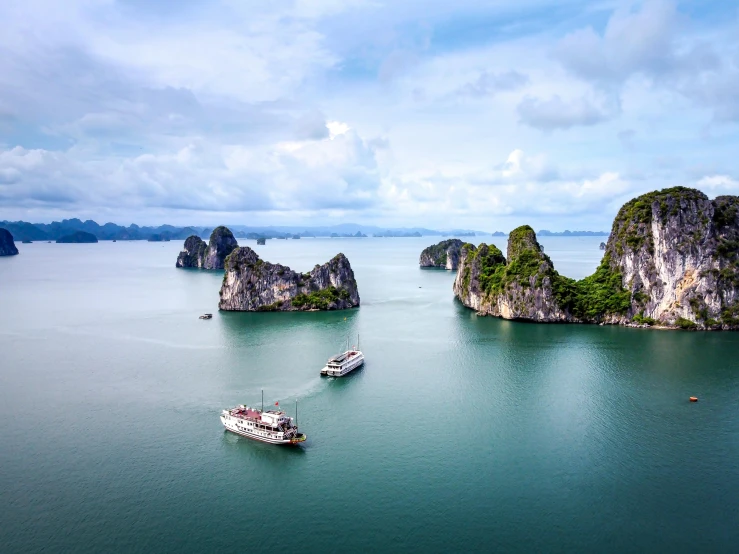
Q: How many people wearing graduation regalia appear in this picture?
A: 0